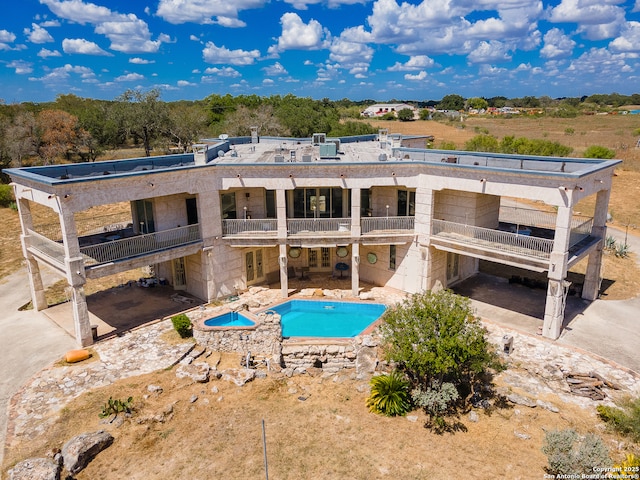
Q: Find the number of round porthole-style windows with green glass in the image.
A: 3